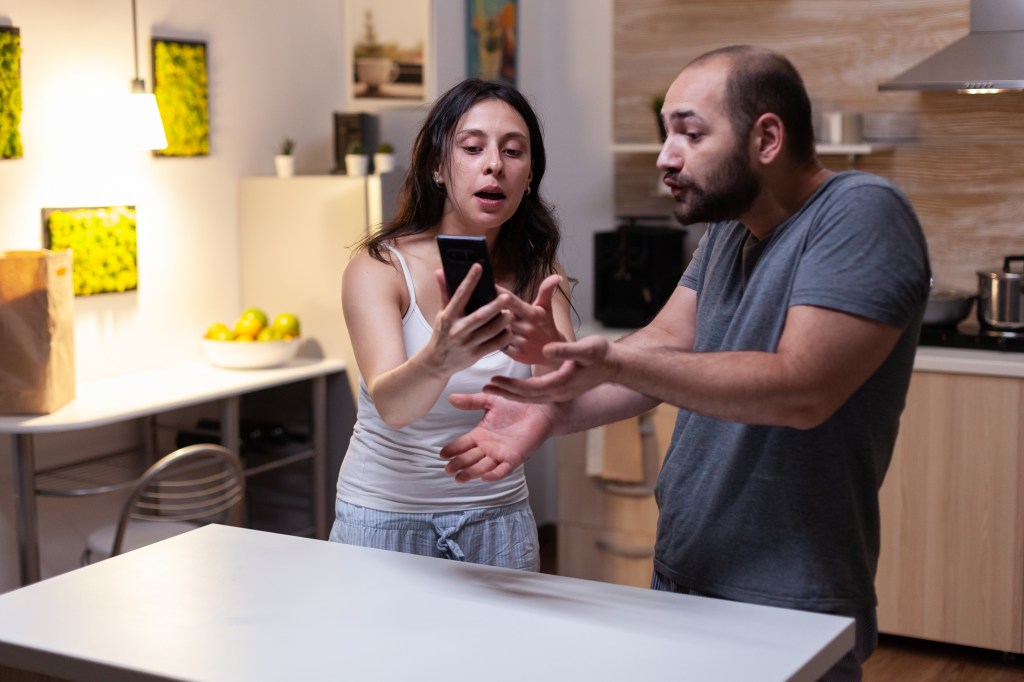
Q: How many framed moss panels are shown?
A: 3